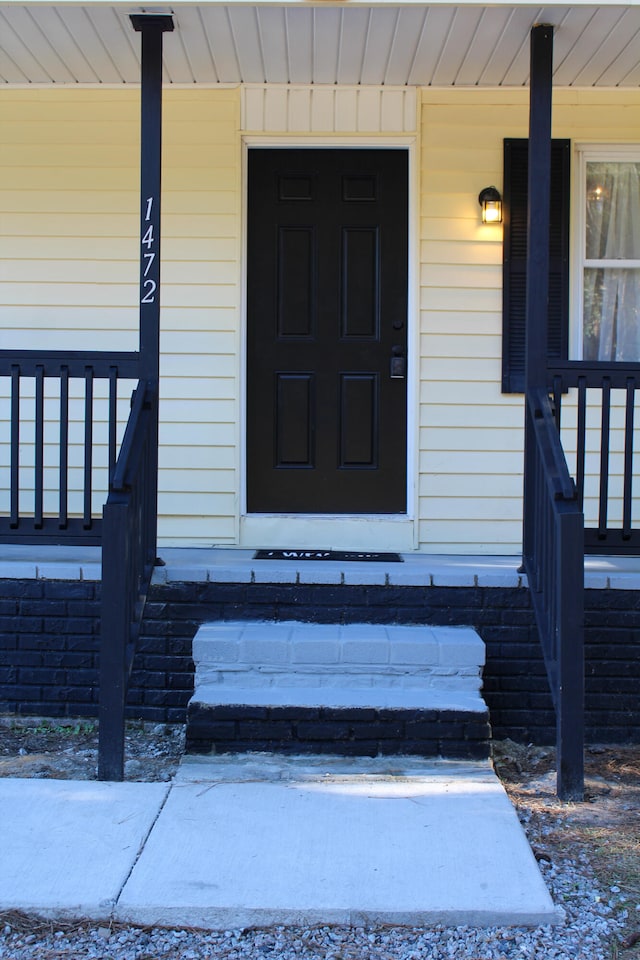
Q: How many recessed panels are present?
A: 6